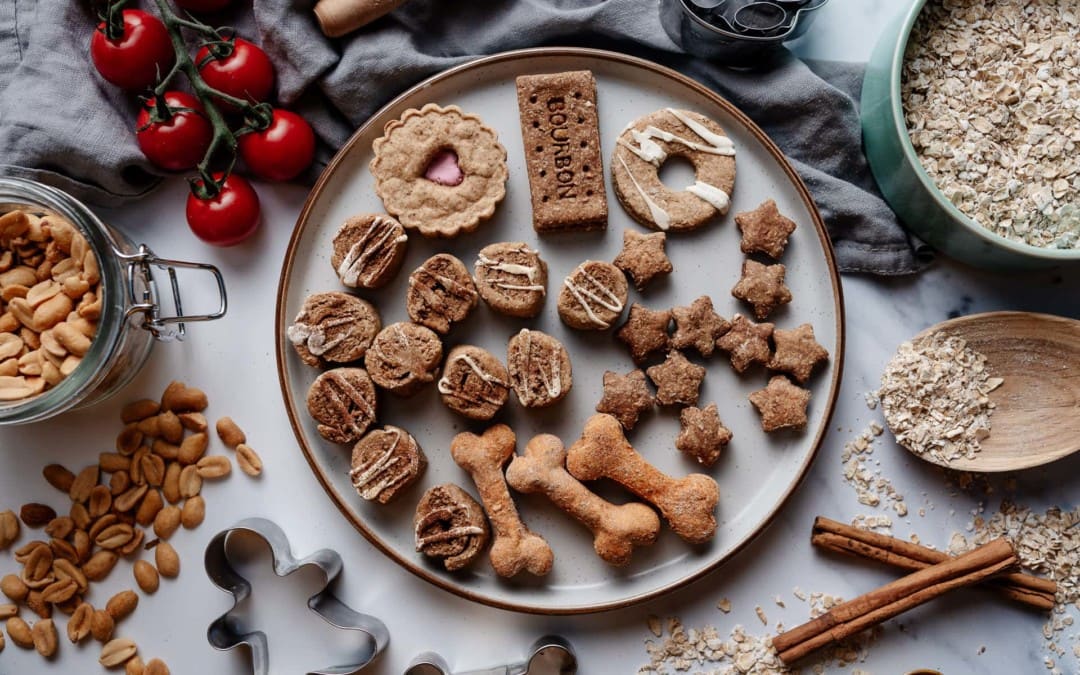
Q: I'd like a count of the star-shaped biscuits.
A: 11